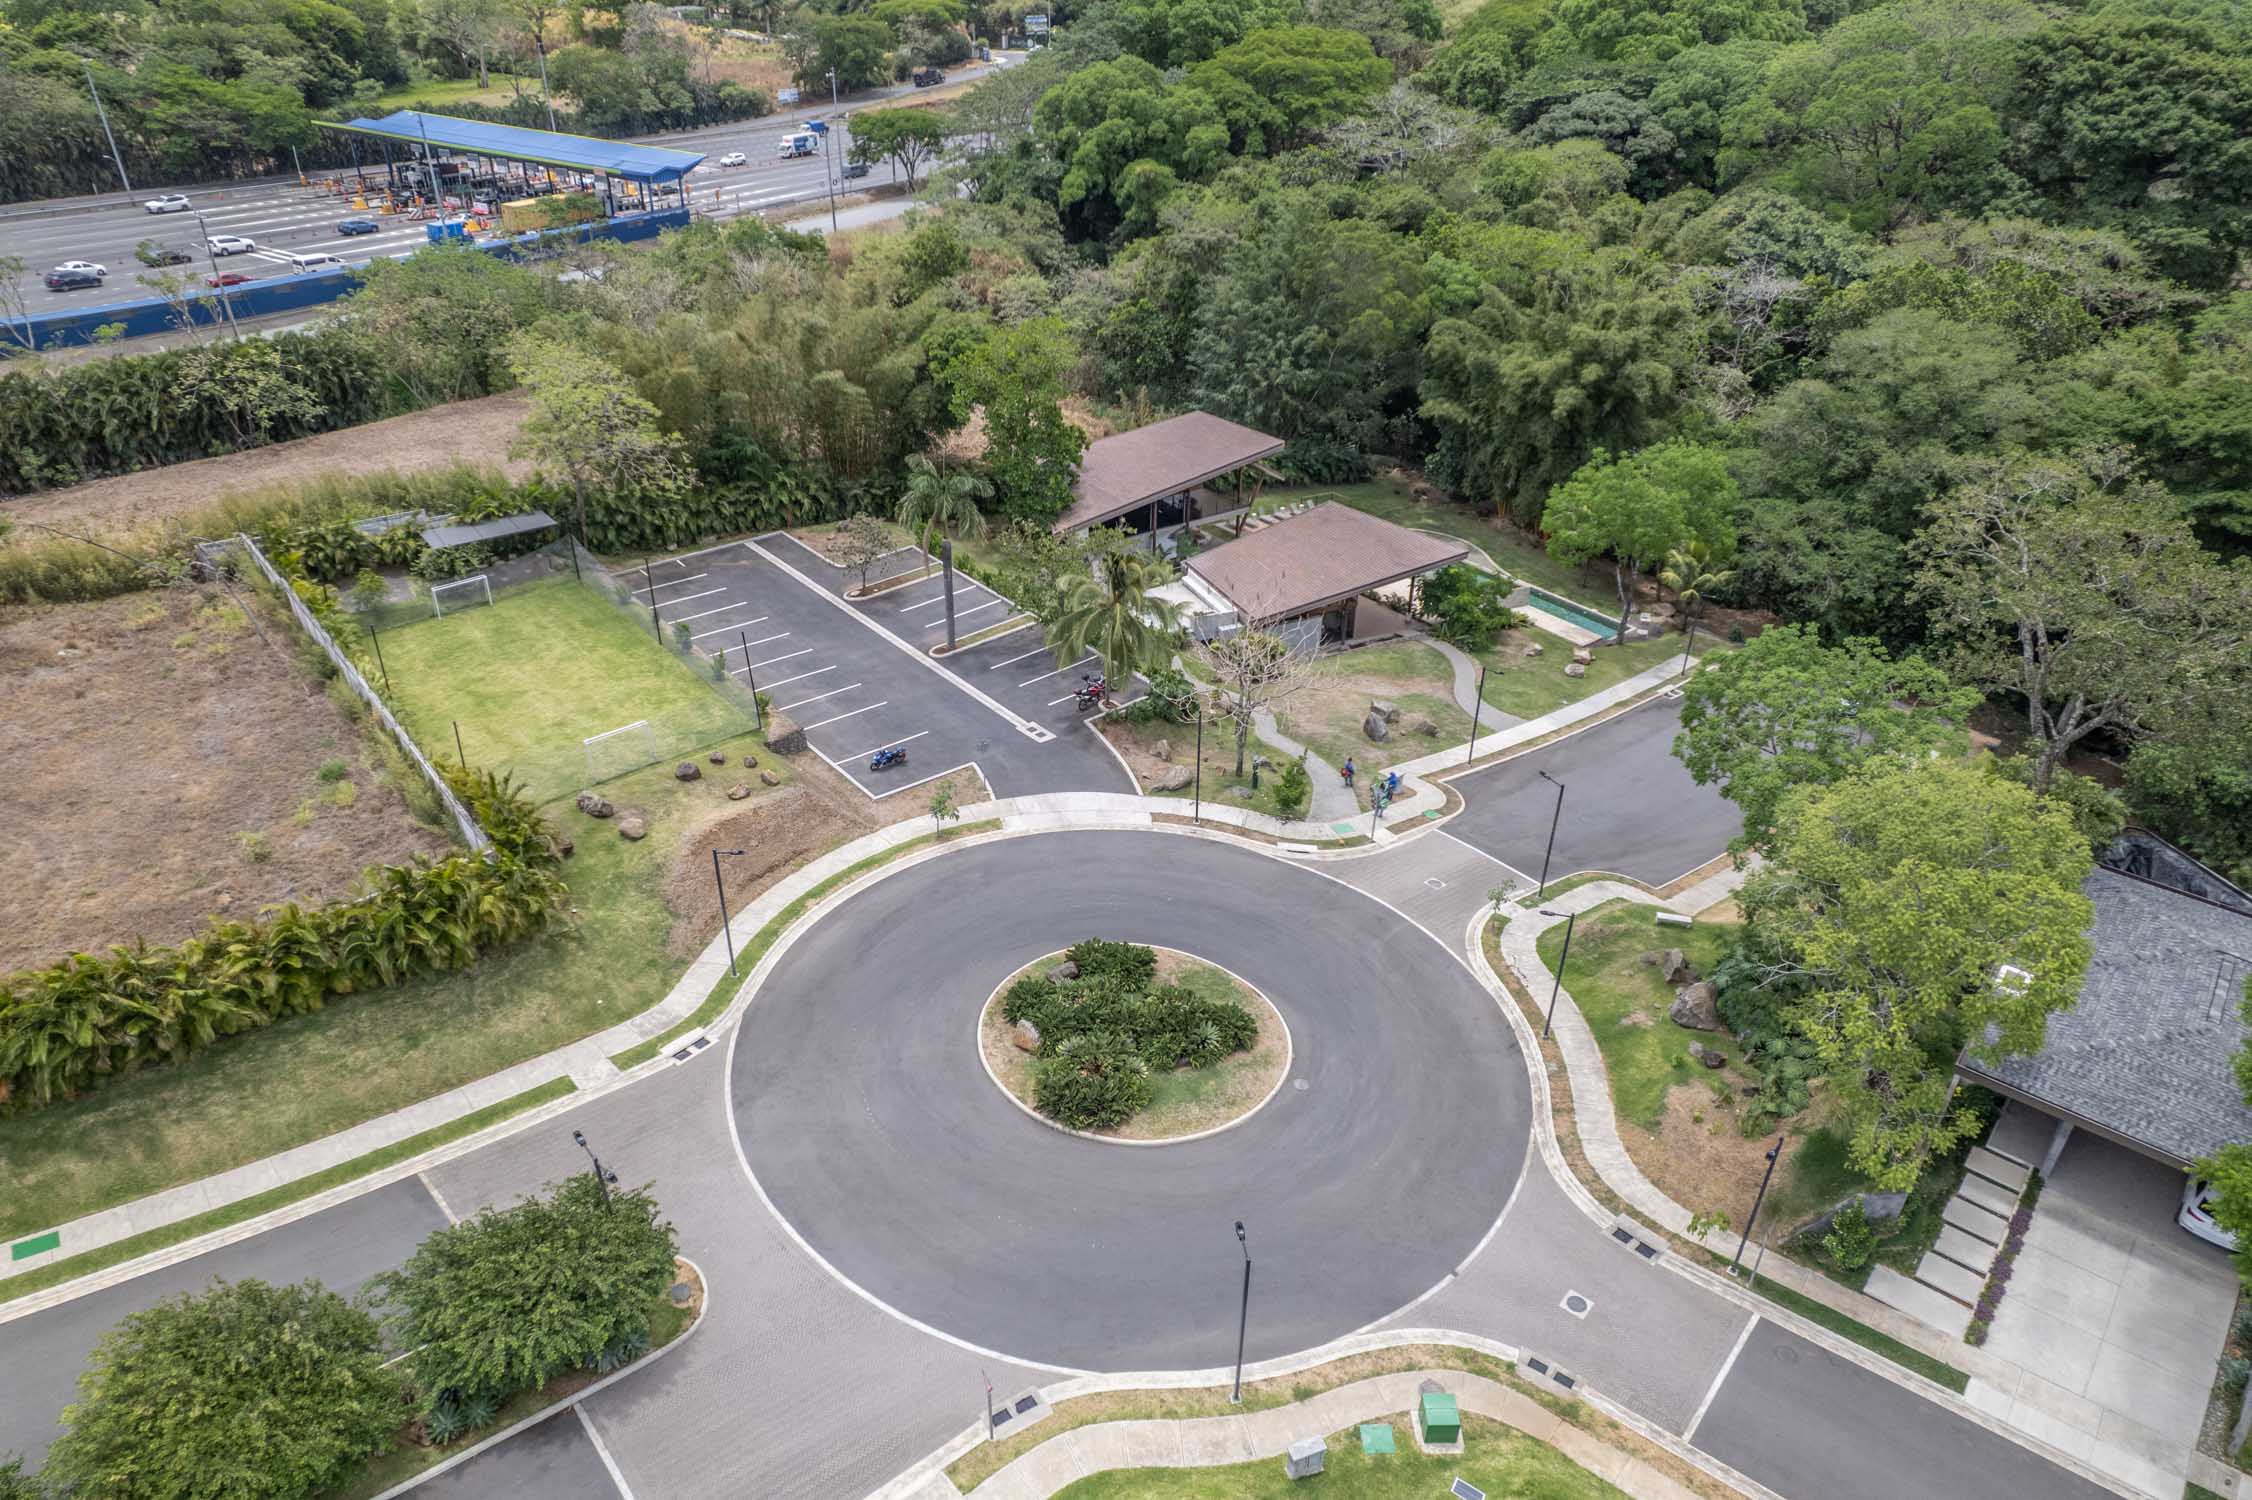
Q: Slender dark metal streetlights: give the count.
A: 9